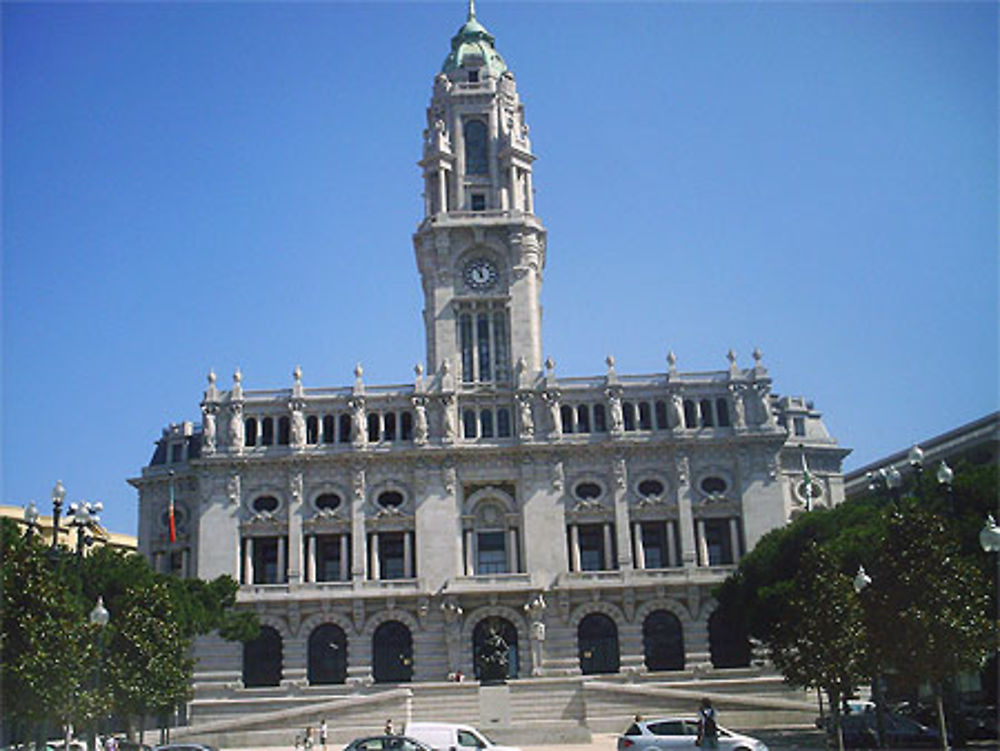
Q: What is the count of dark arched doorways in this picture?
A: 7